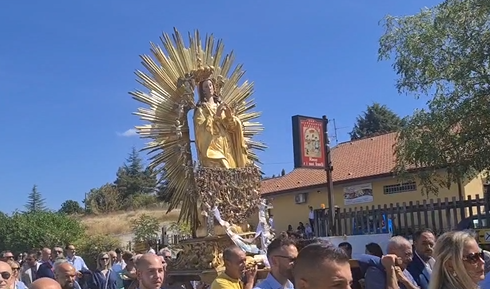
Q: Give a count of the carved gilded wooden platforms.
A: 1